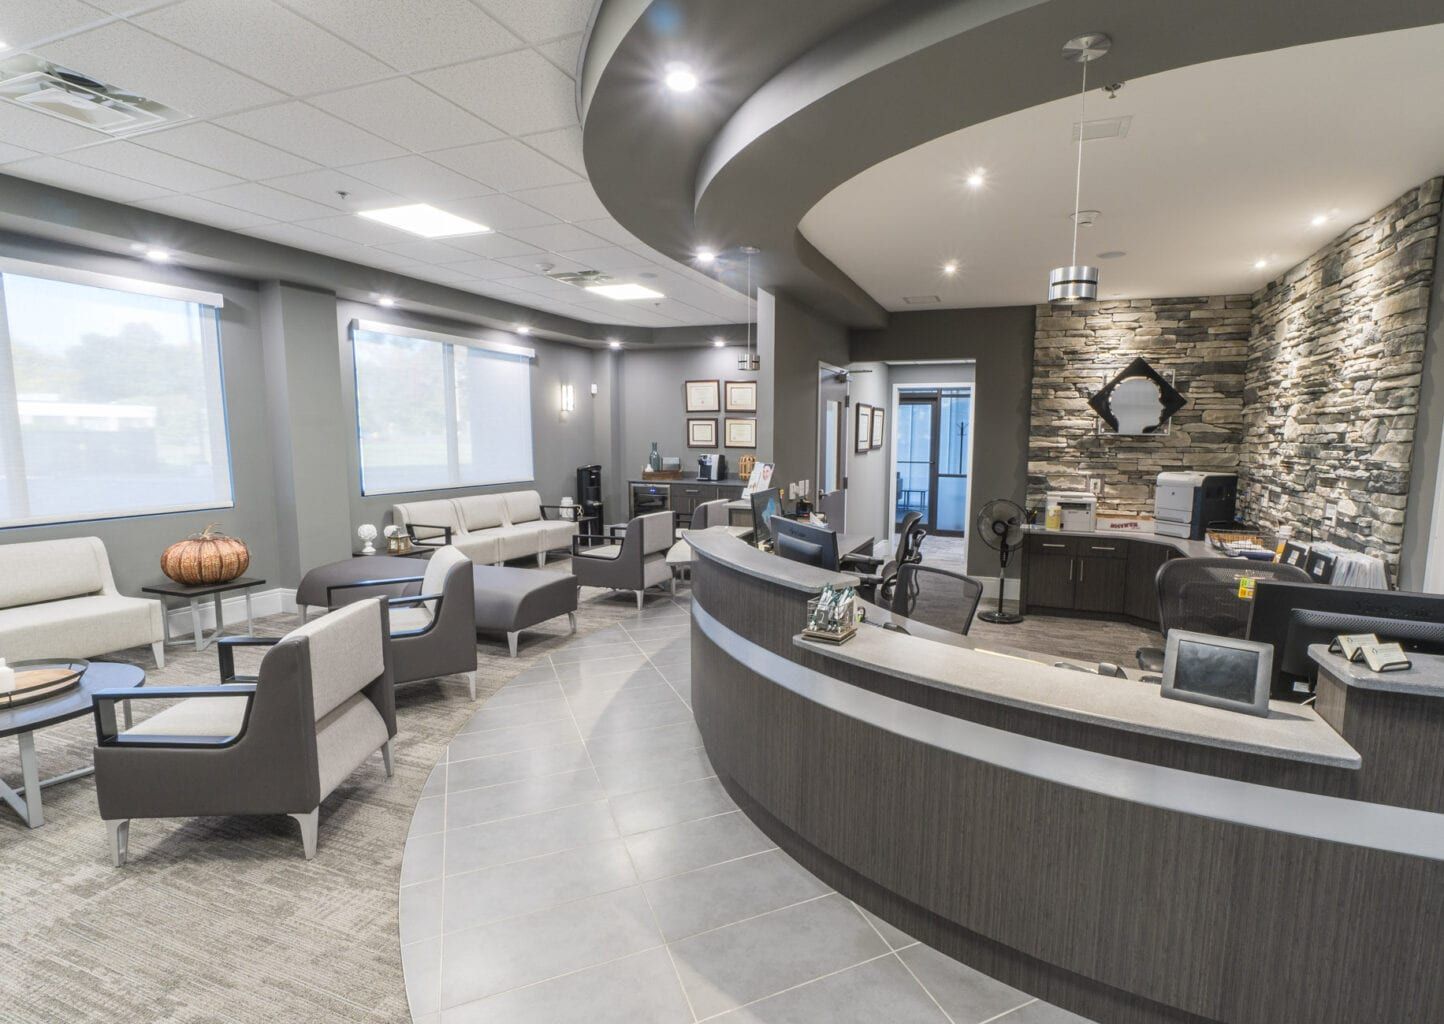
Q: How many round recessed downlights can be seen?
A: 11